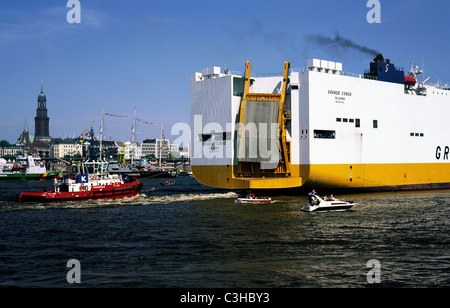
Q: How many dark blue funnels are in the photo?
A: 1